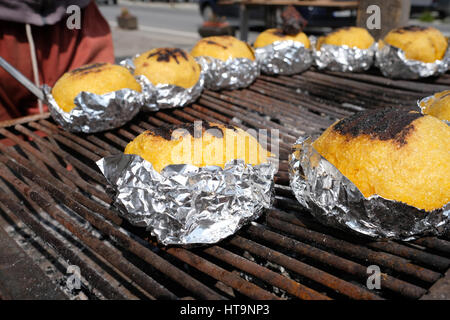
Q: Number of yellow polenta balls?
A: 9